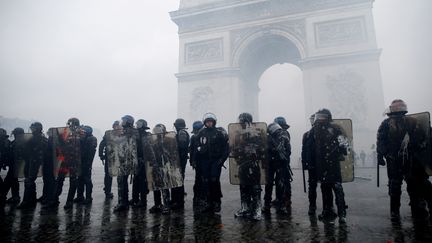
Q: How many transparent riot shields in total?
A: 7